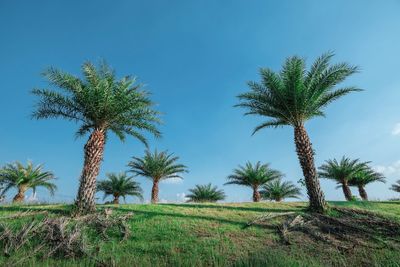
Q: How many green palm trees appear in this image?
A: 11